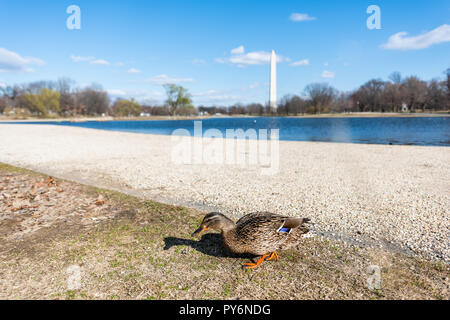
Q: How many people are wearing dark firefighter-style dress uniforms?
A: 0